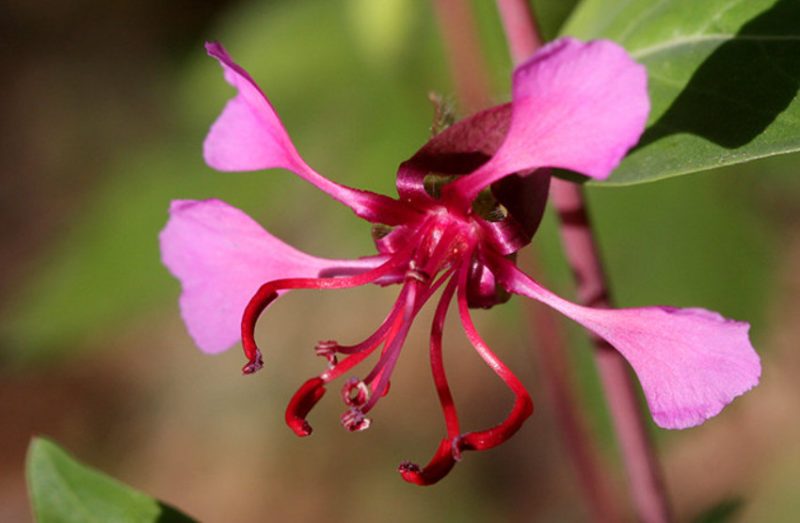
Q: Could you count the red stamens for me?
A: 4